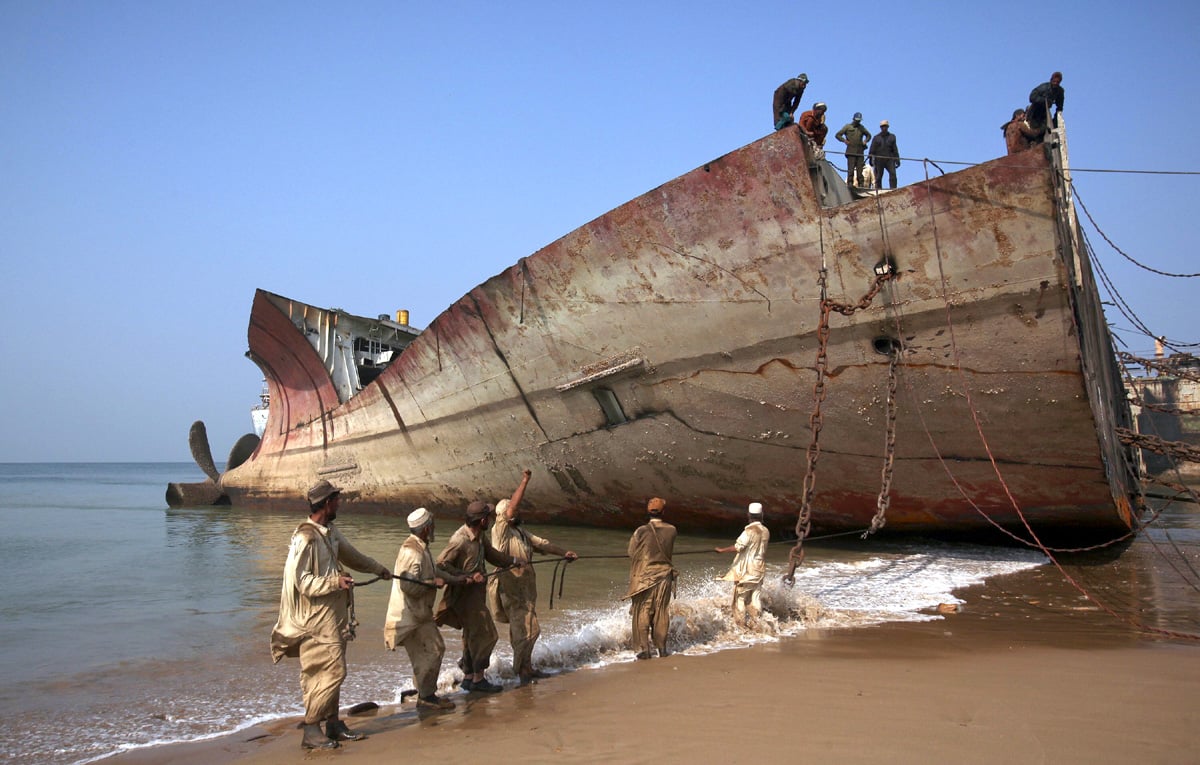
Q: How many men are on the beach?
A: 6